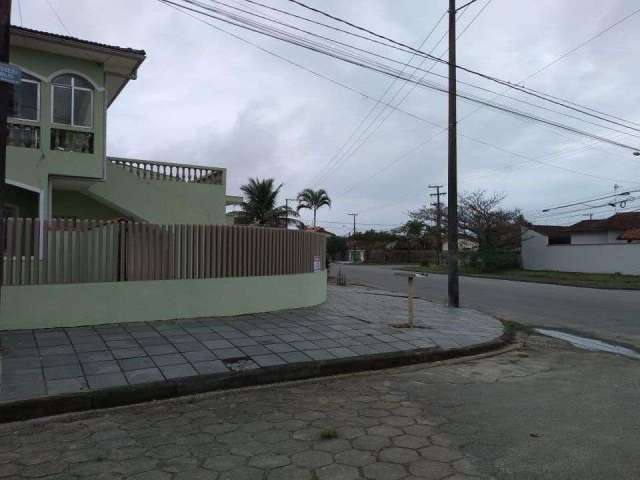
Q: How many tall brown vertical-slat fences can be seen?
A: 1